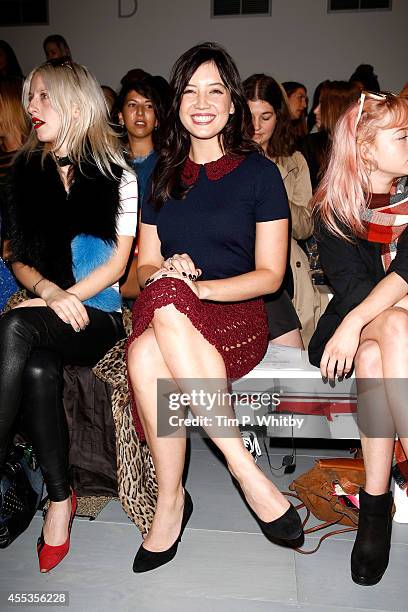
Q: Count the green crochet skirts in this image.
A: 0